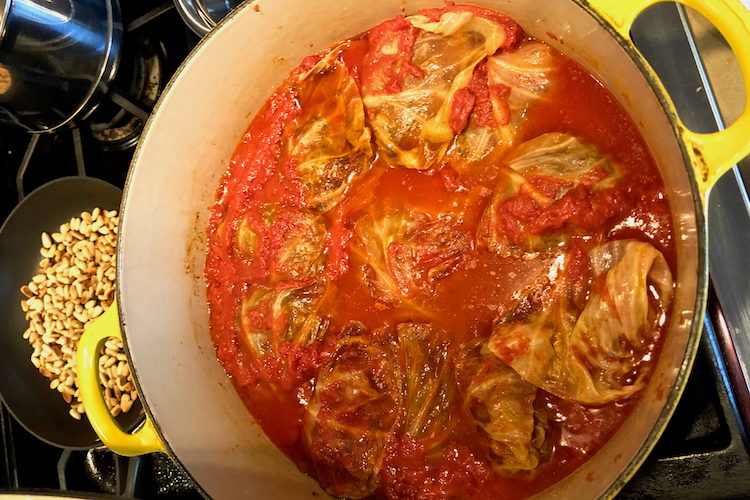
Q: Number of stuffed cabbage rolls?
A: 11